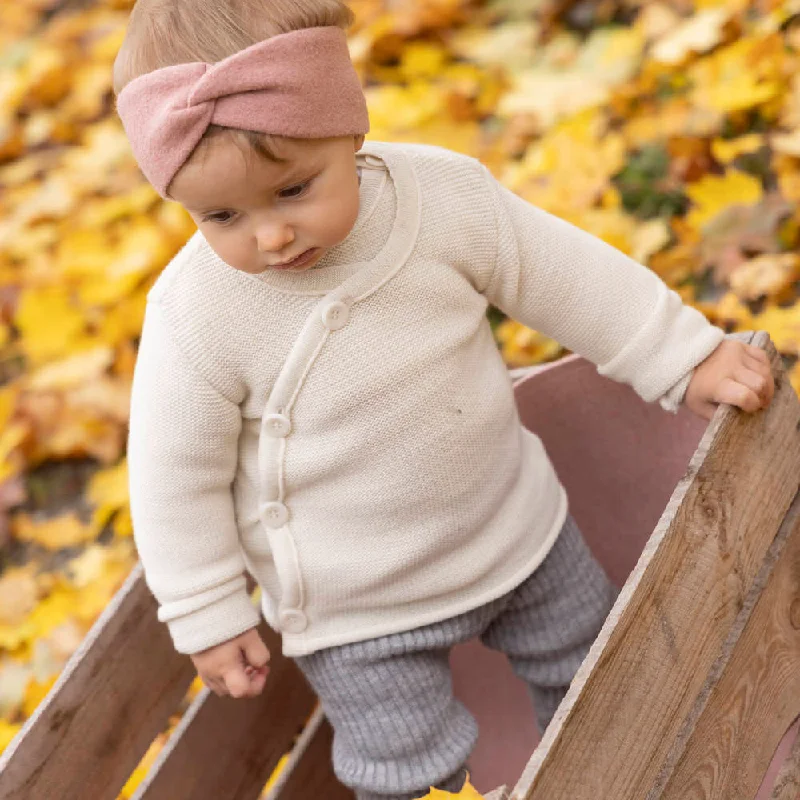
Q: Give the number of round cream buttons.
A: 4